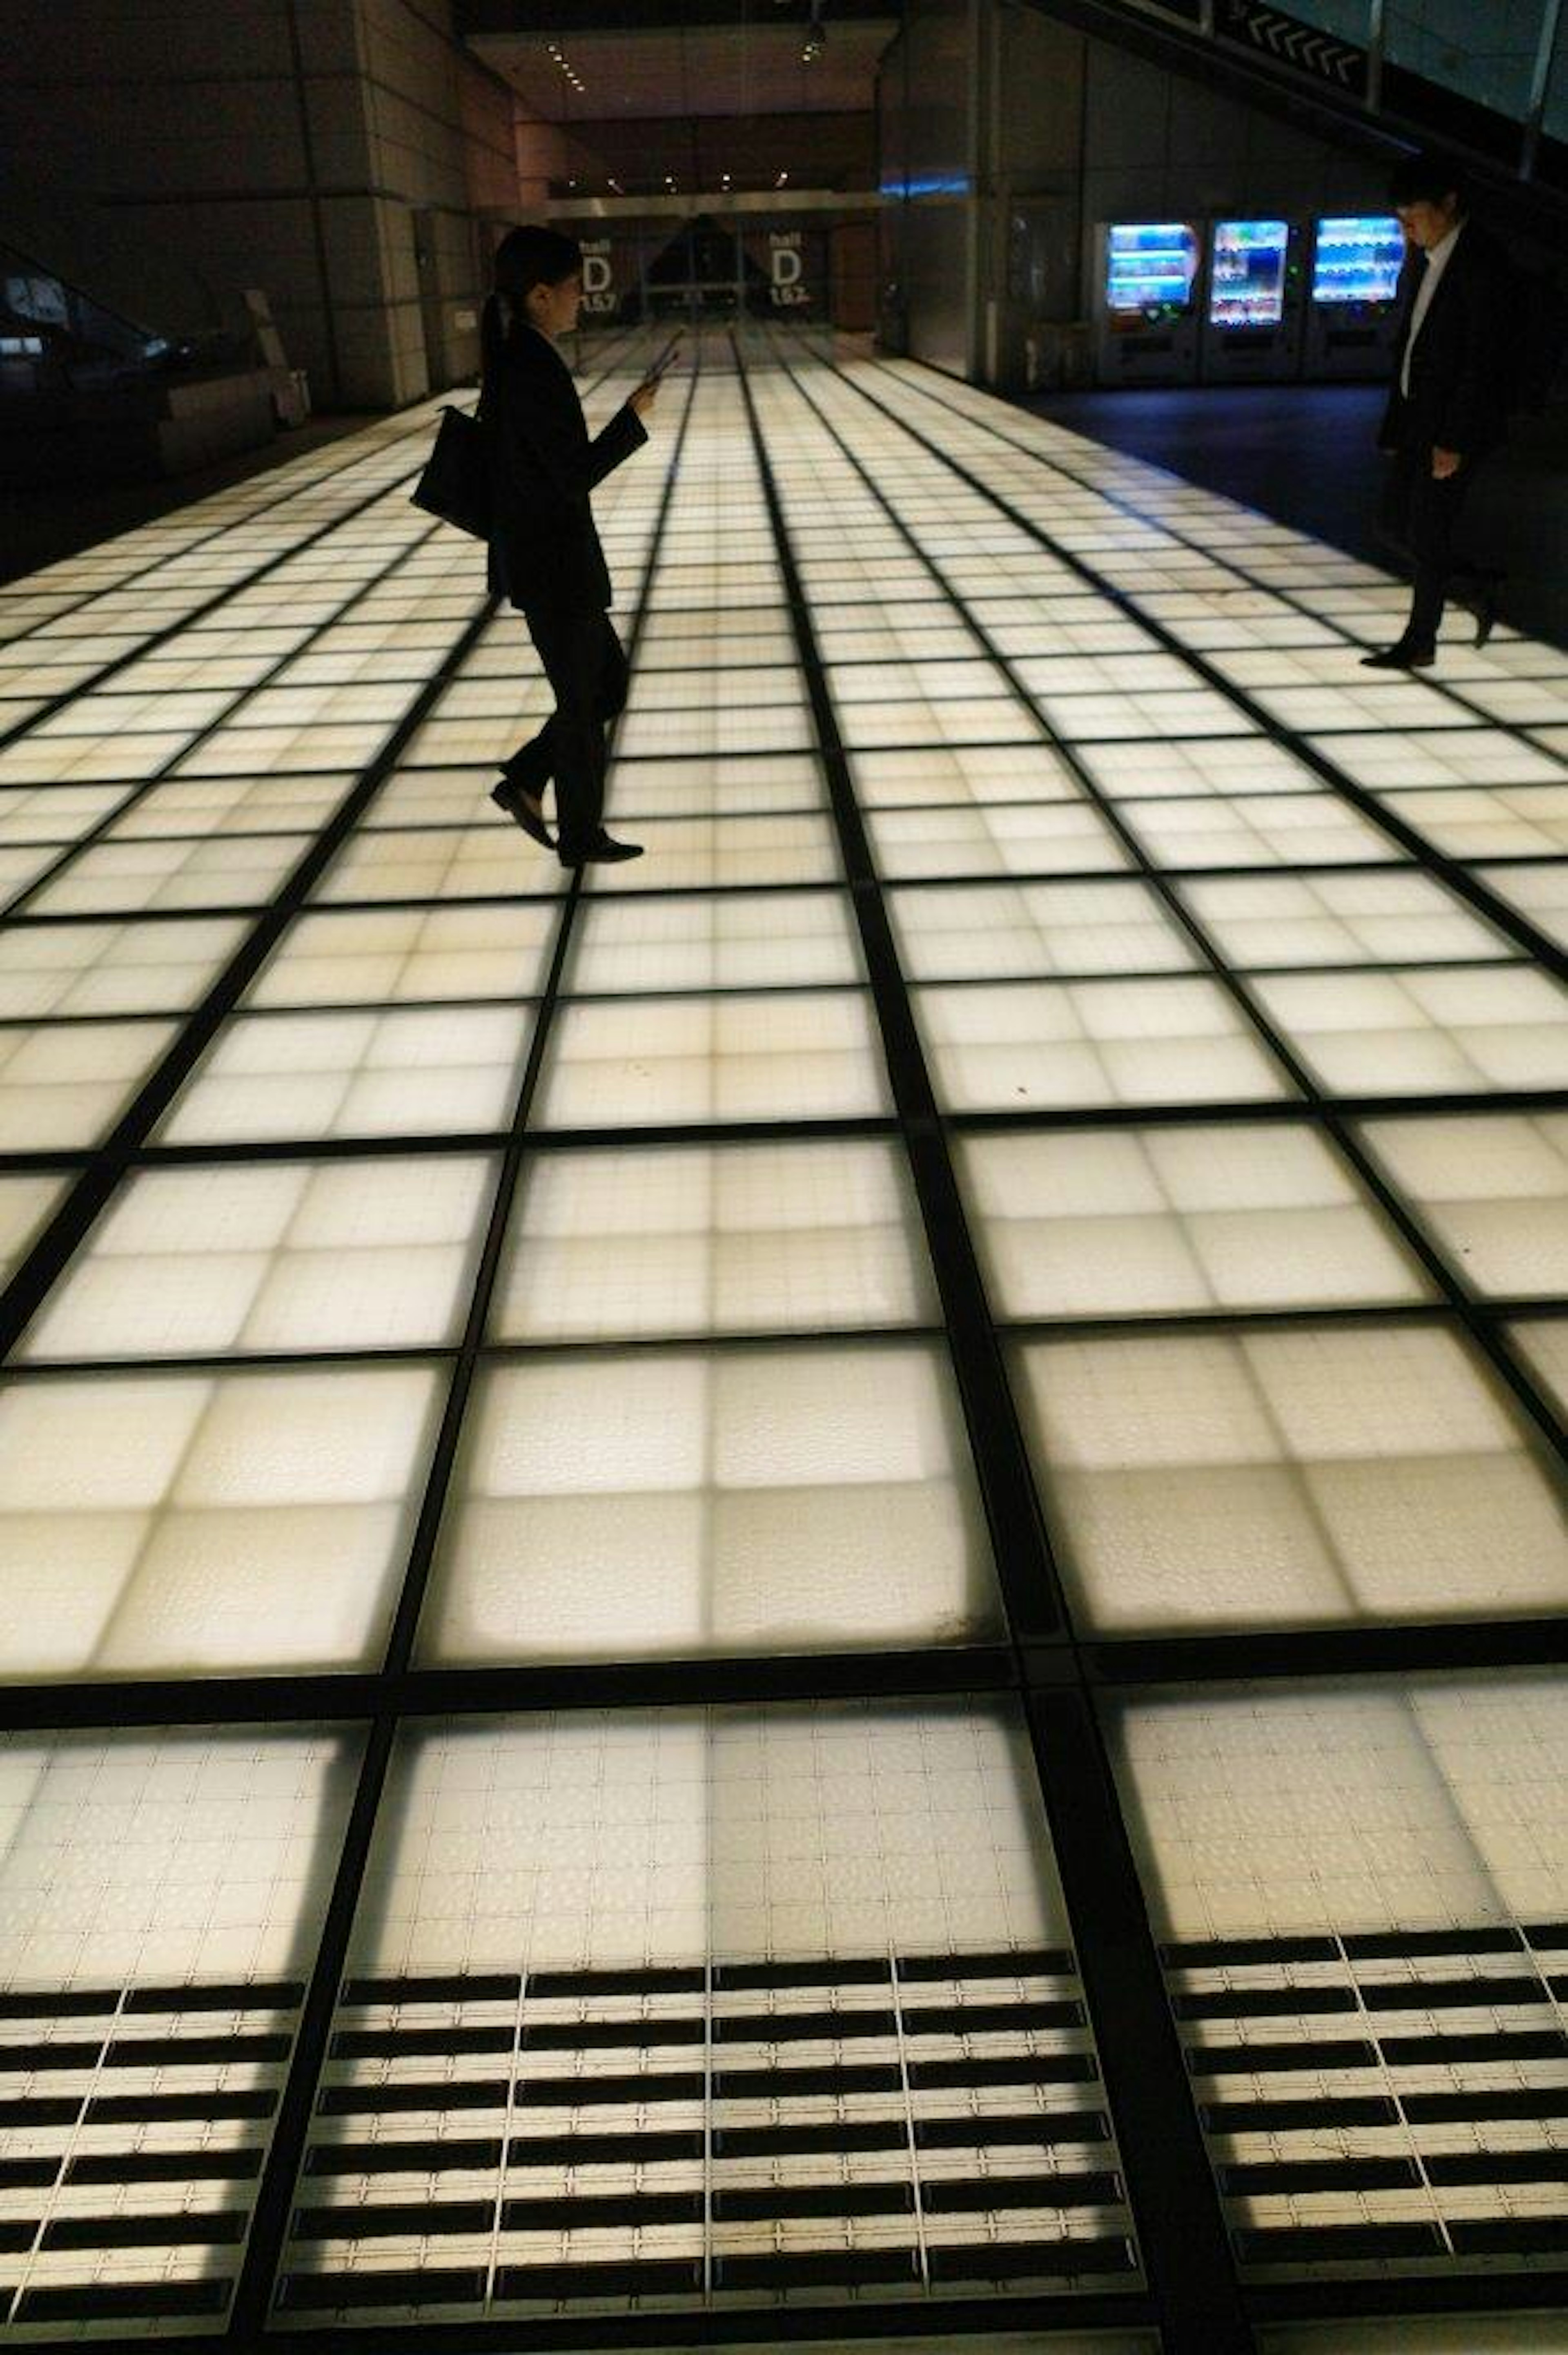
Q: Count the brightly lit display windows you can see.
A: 3